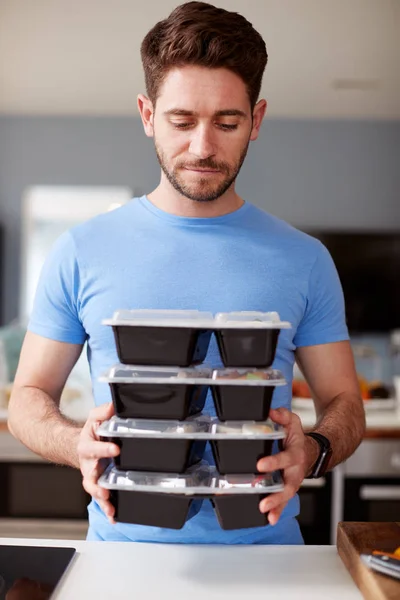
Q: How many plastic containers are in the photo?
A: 4